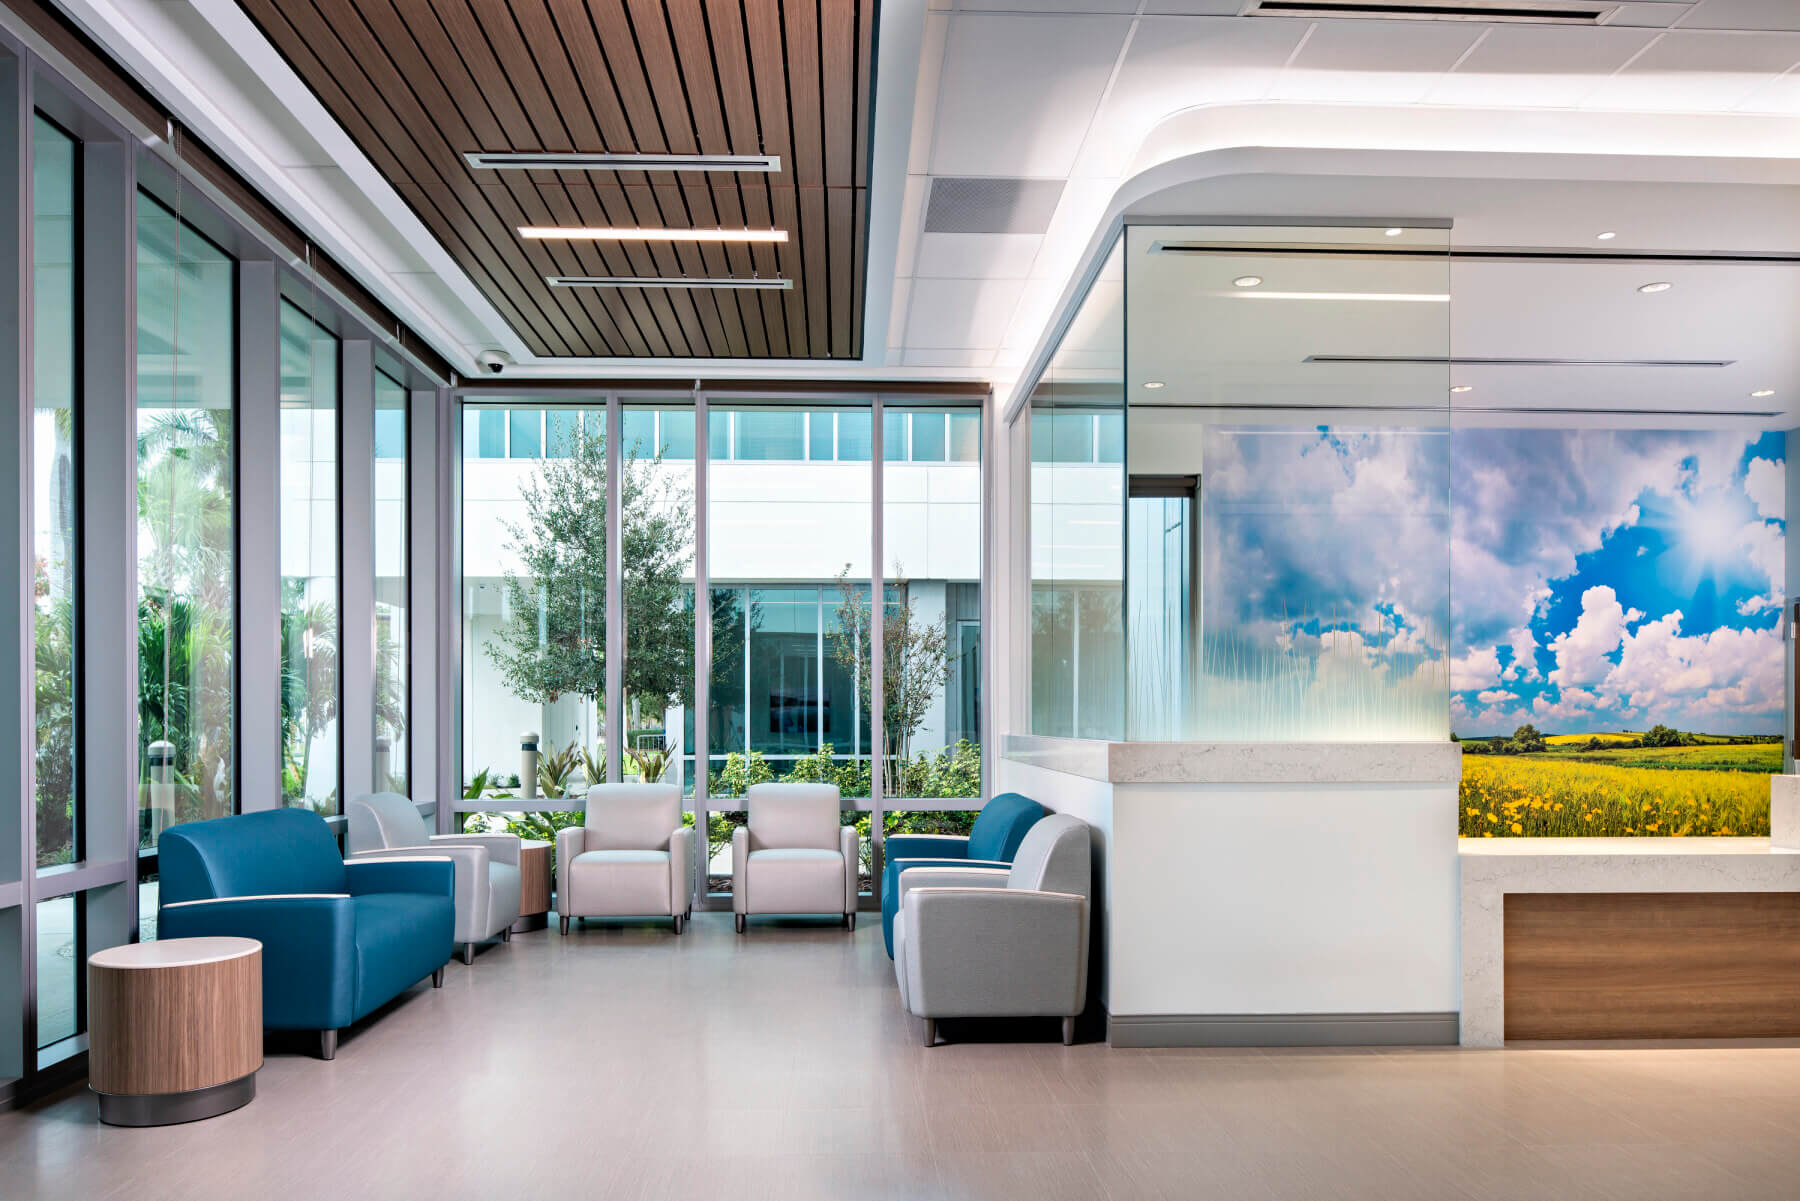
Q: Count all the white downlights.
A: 7